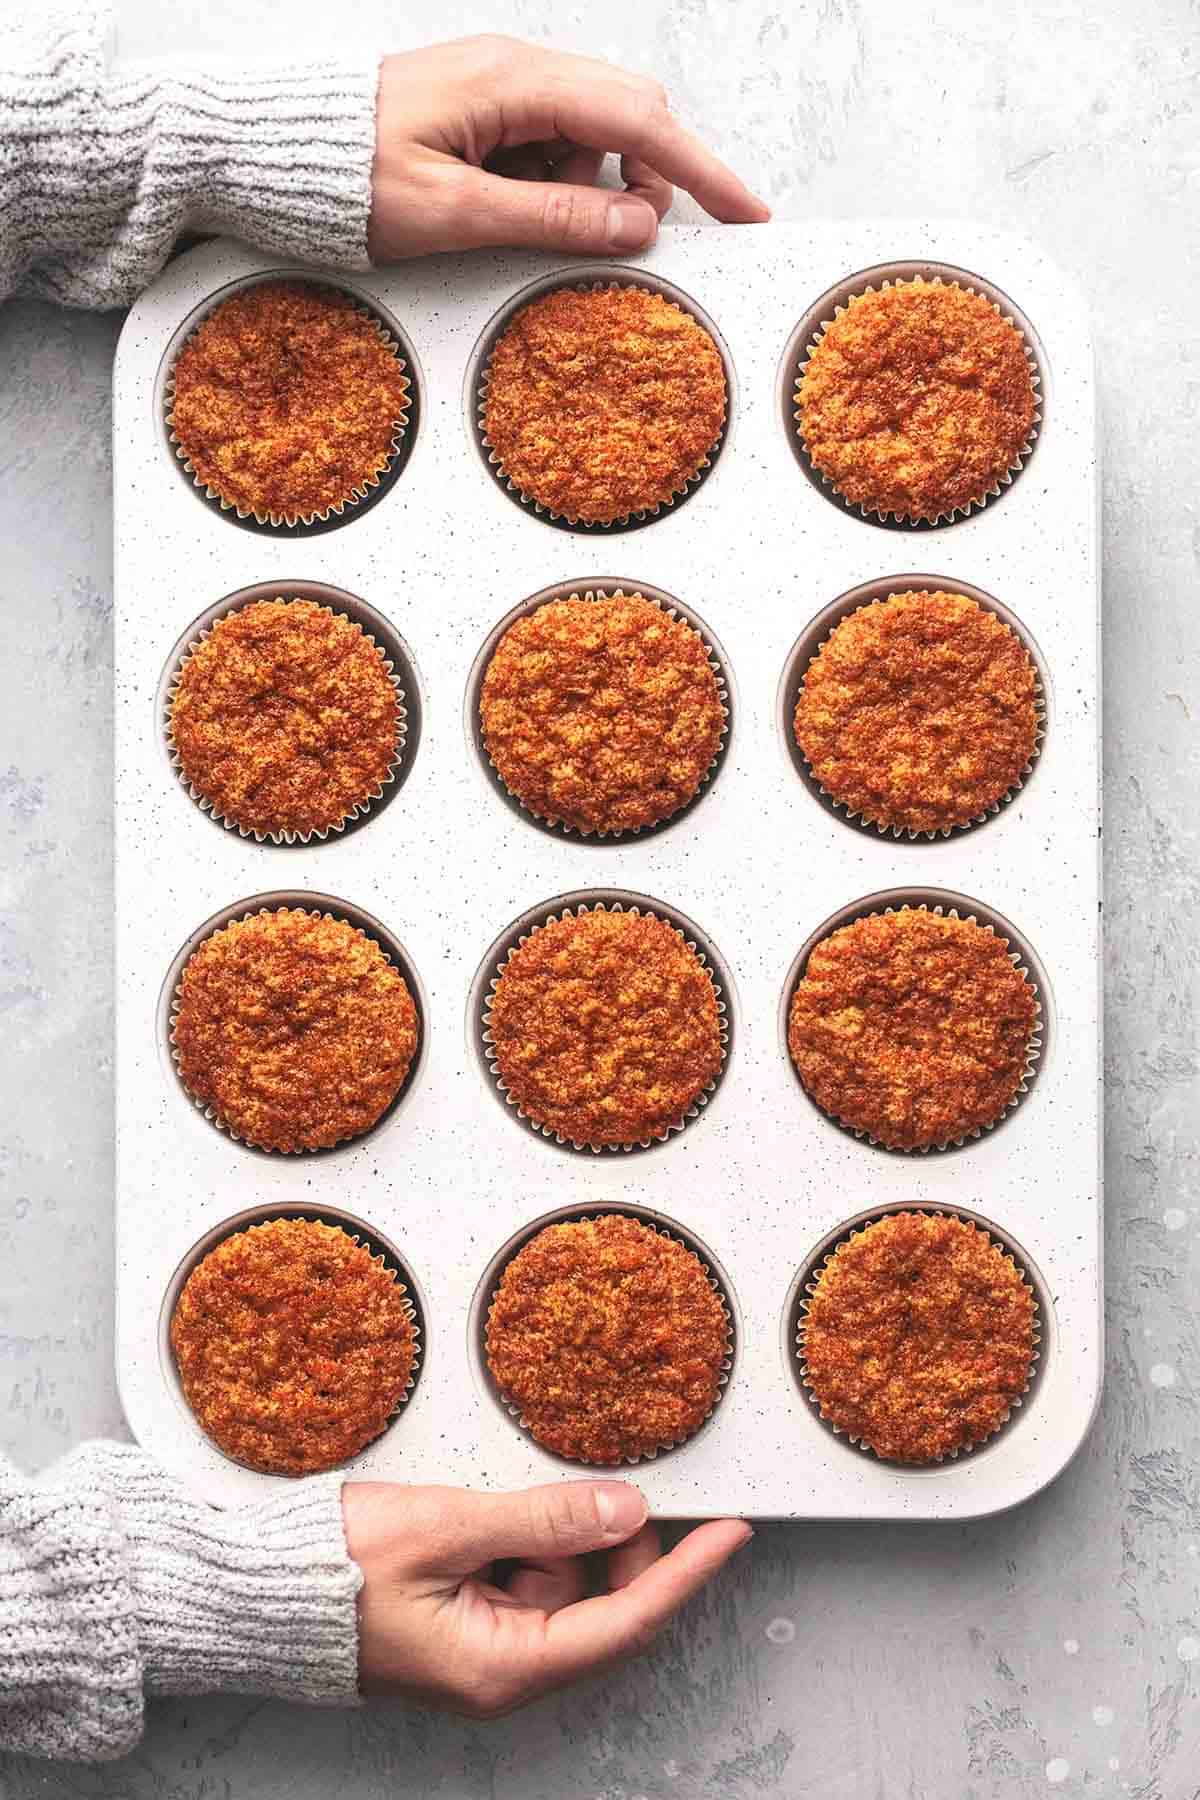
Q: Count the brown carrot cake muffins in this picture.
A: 12